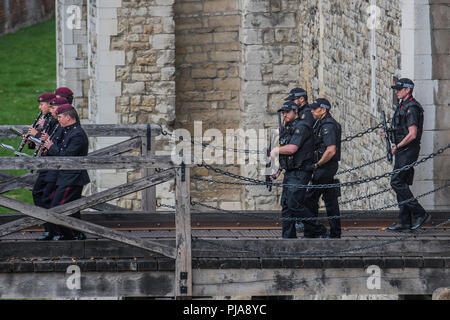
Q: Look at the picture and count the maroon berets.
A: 4